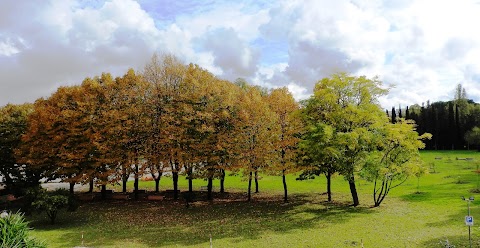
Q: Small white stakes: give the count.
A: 3